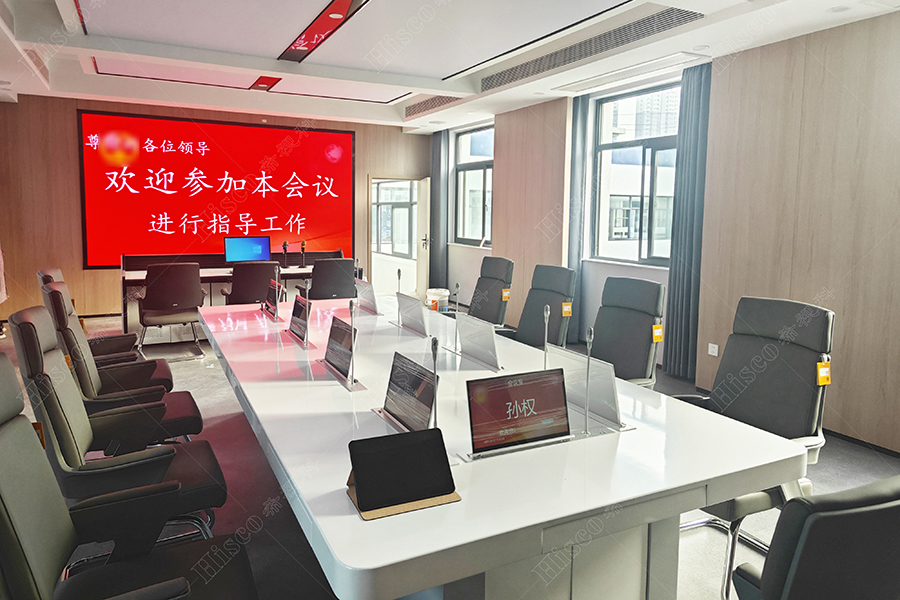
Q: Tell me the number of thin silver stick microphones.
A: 9